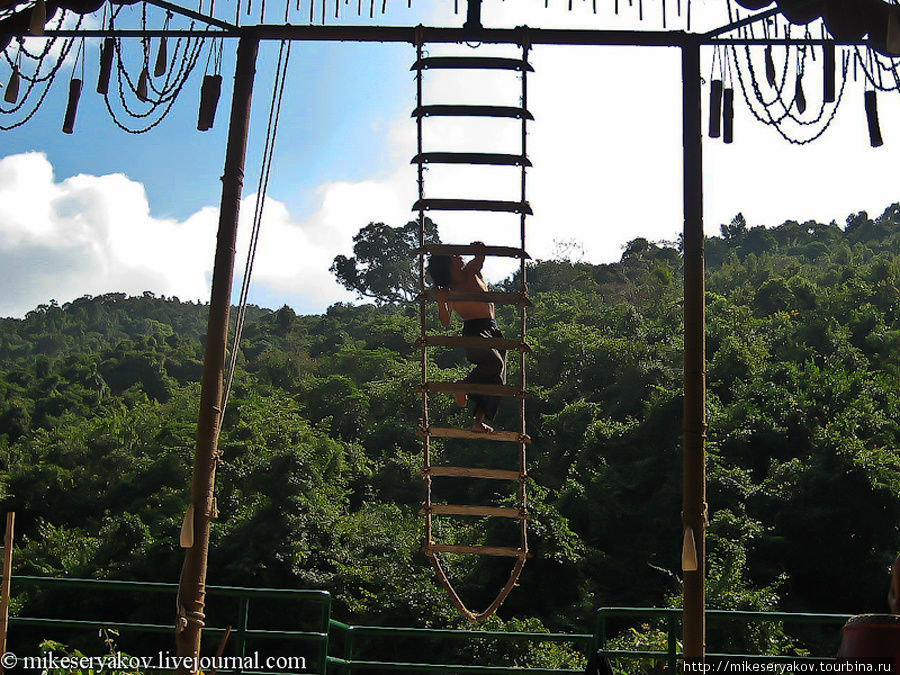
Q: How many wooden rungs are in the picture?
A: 12